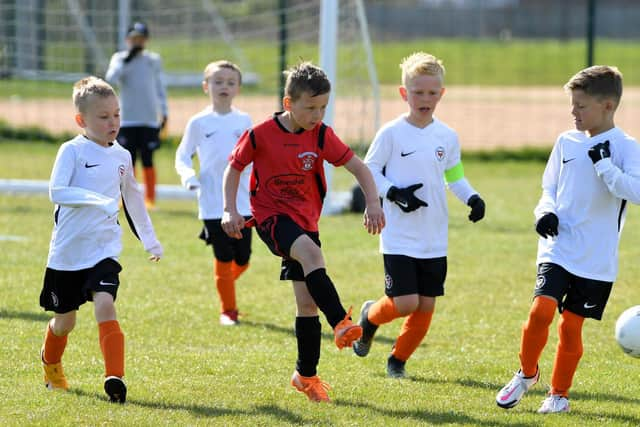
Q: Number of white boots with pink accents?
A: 2